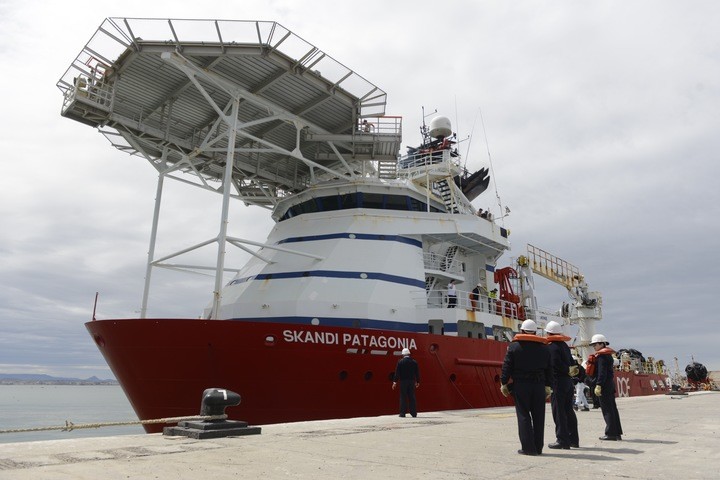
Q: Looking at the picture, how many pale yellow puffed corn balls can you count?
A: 0